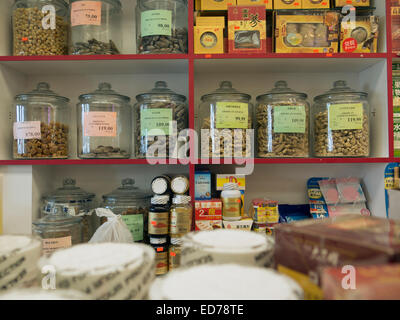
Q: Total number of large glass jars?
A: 12